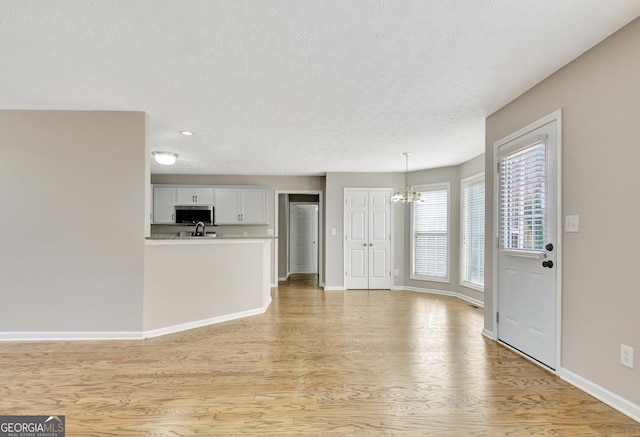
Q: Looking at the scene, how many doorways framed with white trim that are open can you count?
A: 1